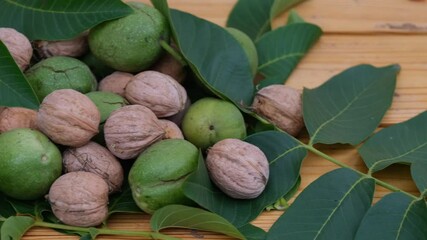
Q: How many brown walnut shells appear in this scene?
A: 13